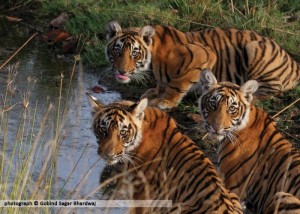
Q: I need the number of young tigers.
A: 3